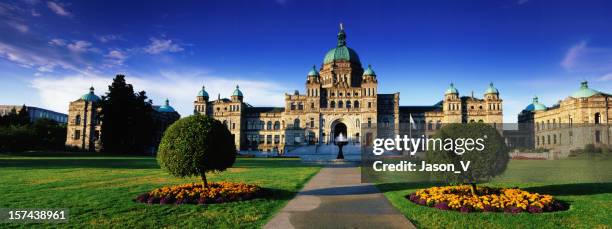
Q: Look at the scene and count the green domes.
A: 11